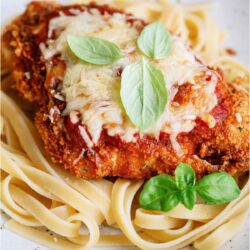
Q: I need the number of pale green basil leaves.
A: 3